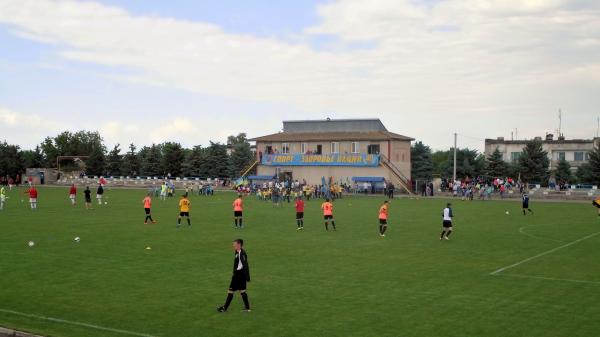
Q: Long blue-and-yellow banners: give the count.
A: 1